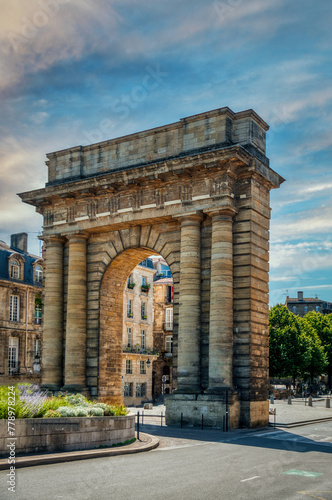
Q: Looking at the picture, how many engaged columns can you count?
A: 4